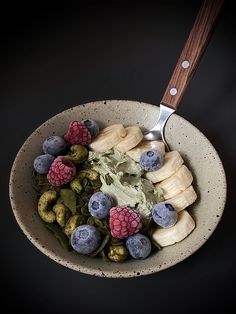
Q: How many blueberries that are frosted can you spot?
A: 8